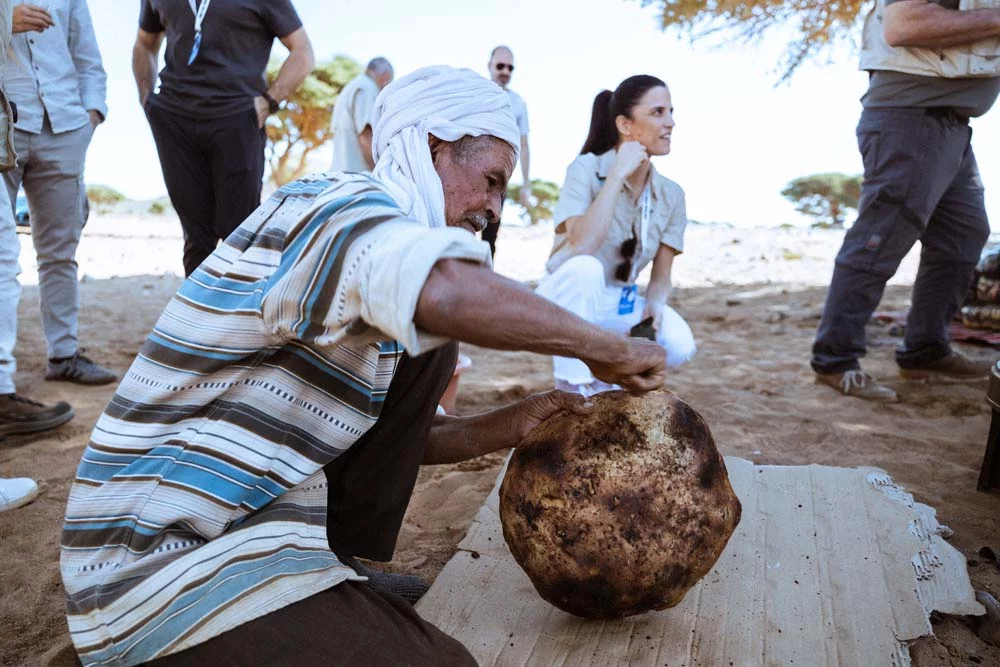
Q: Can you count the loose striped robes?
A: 1